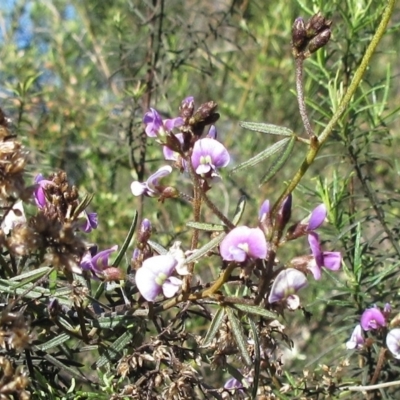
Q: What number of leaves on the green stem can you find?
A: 3